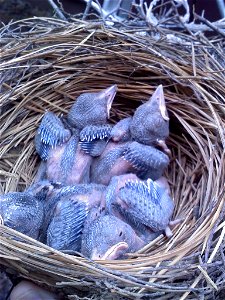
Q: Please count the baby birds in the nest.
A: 4